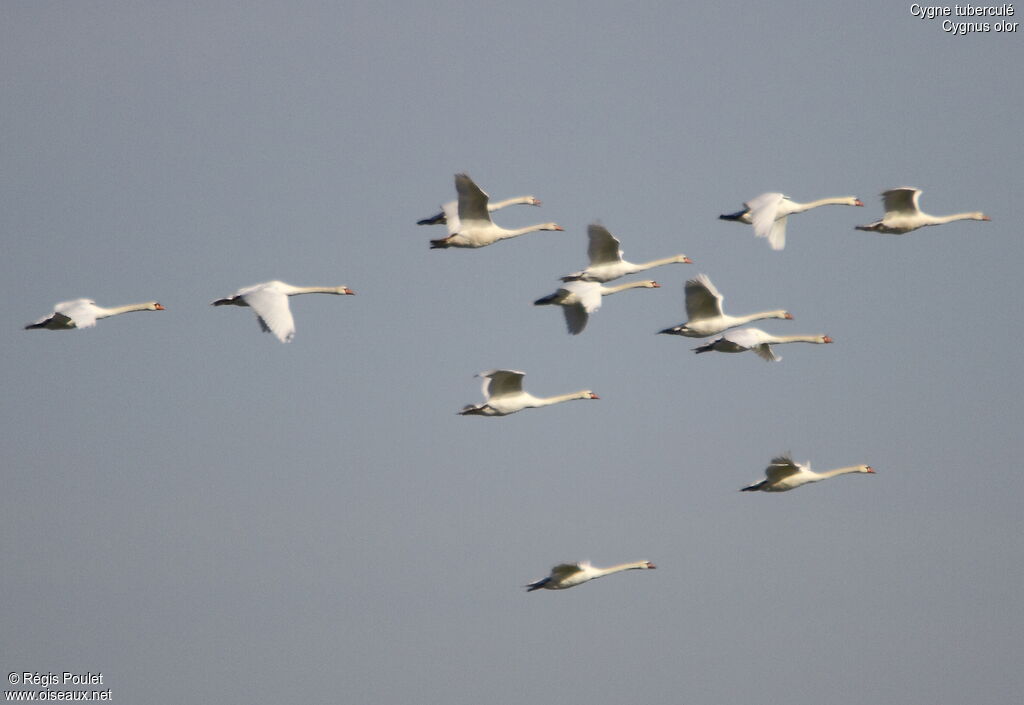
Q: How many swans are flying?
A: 13